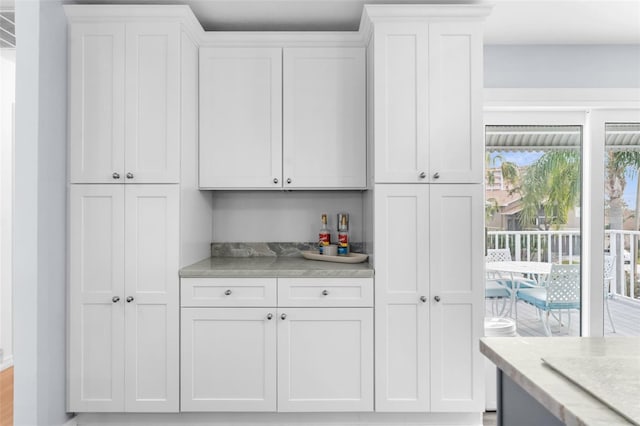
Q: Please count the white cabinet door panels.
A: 12